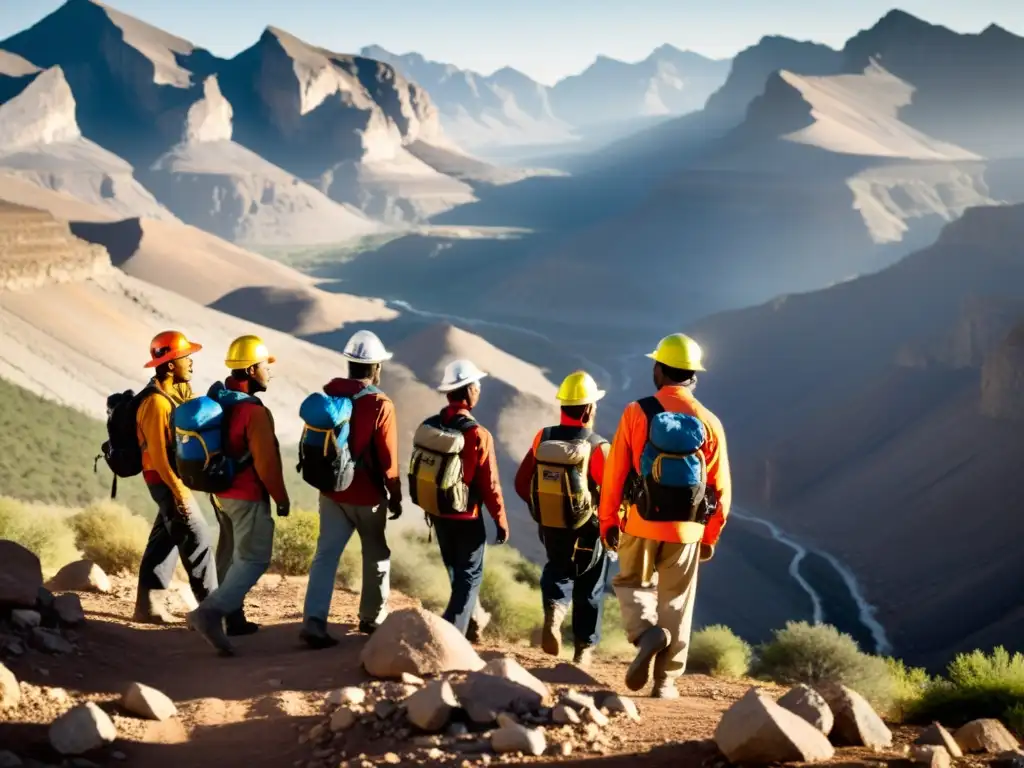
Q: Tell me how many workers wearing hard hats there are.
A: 6